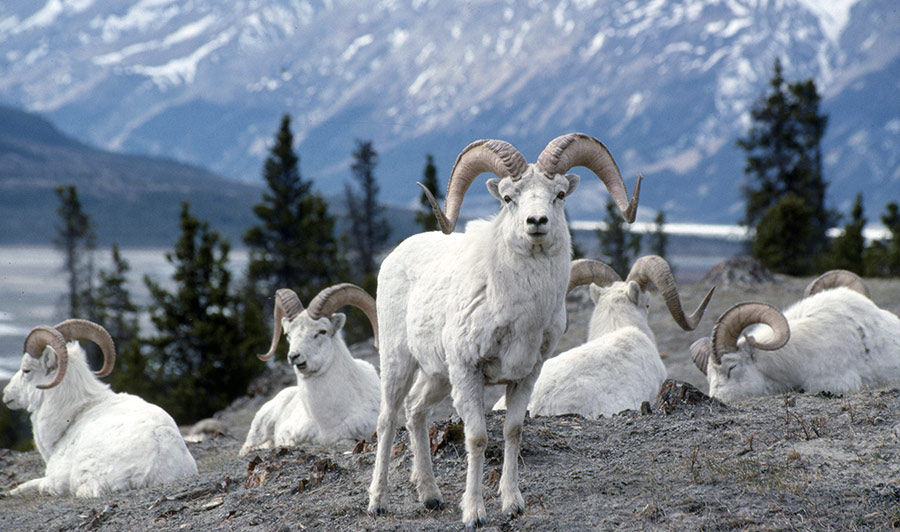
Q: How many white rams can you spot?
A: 5